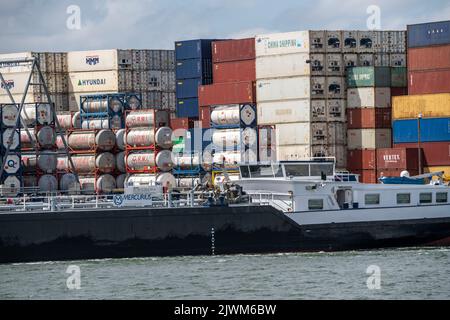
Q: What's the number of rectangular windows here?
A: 5